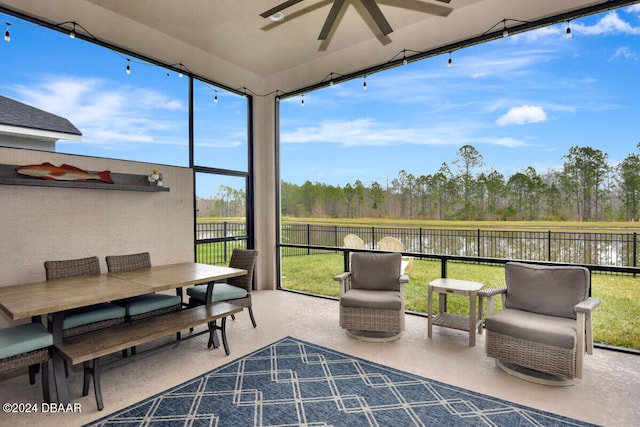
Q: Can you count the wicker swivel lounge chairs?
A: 2